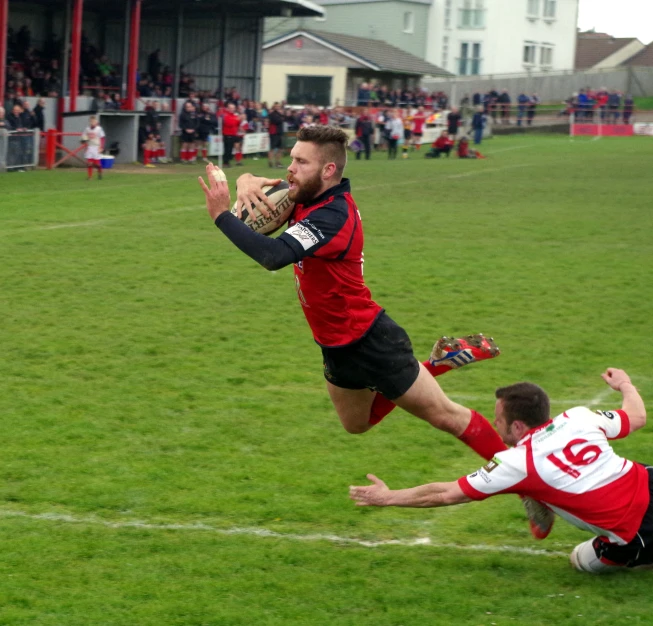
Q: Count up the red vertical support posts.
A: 3